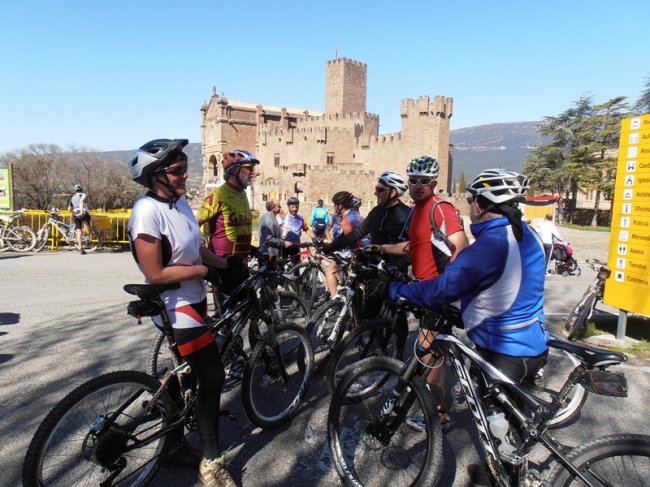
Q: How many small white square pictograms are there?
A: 12